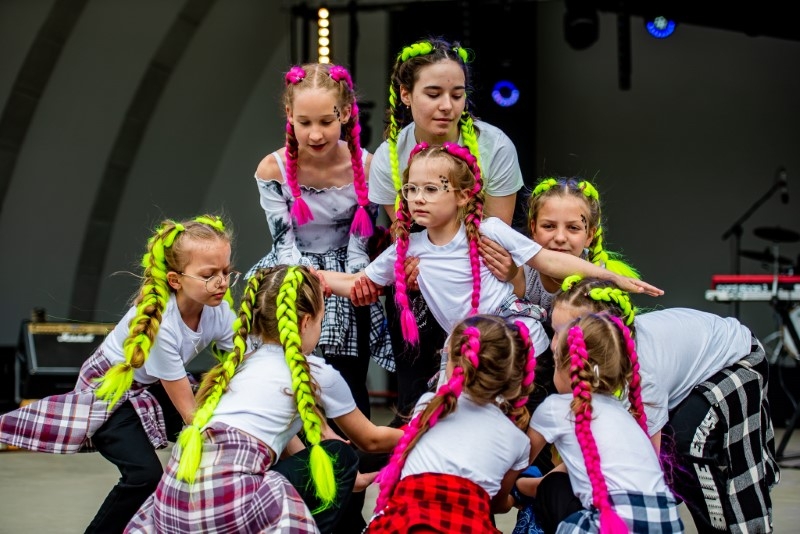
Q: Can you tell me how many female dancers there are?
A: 9